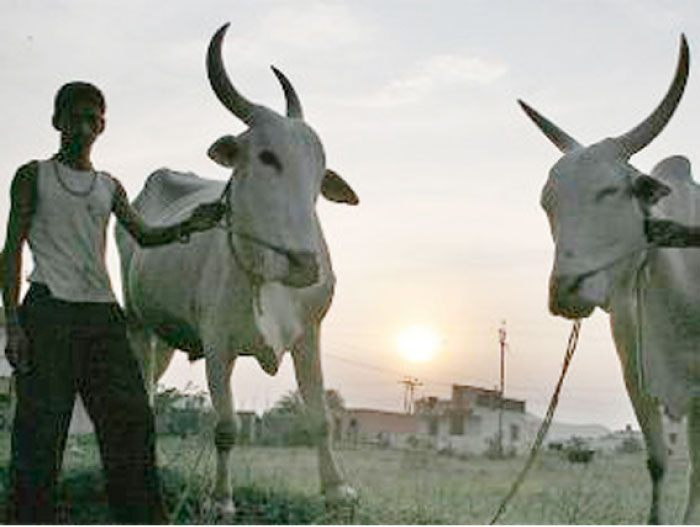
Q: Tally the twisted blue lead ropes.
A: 0